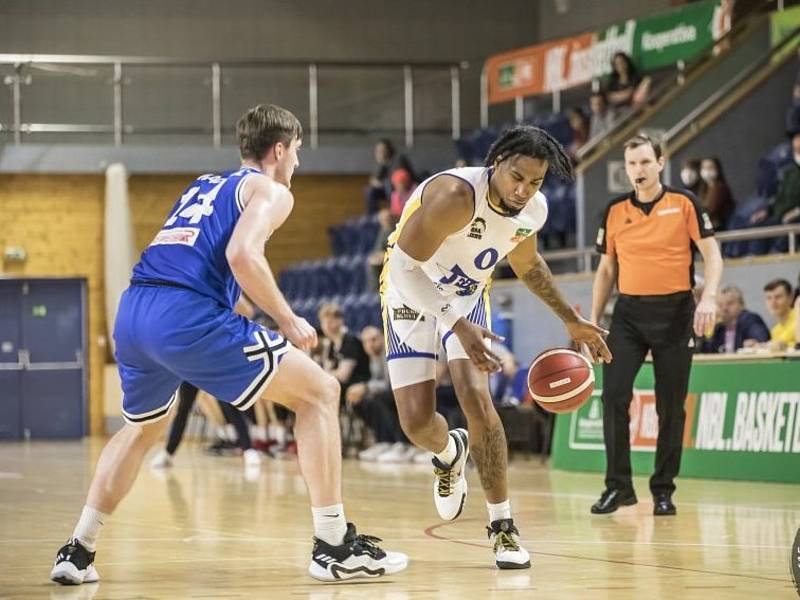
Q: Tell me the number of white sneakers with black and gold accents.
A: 2